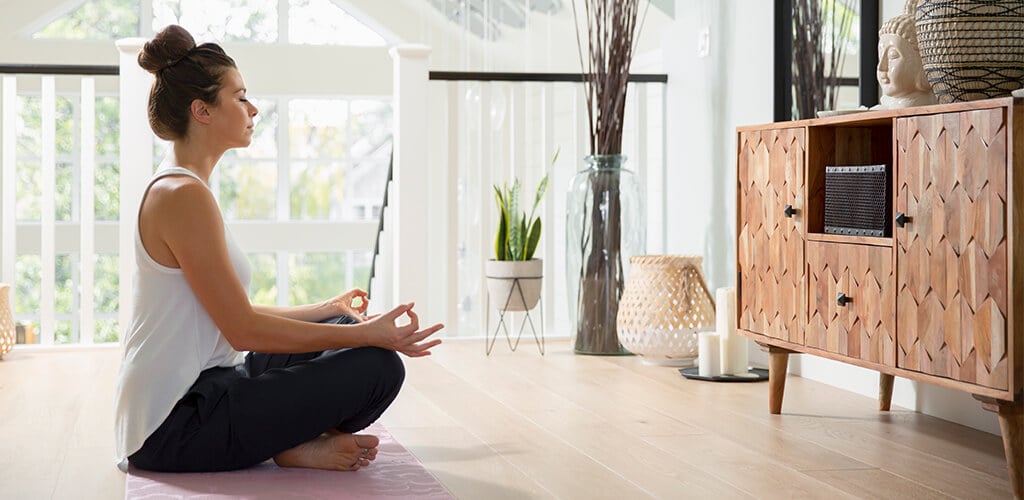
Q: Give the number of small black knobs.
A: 3